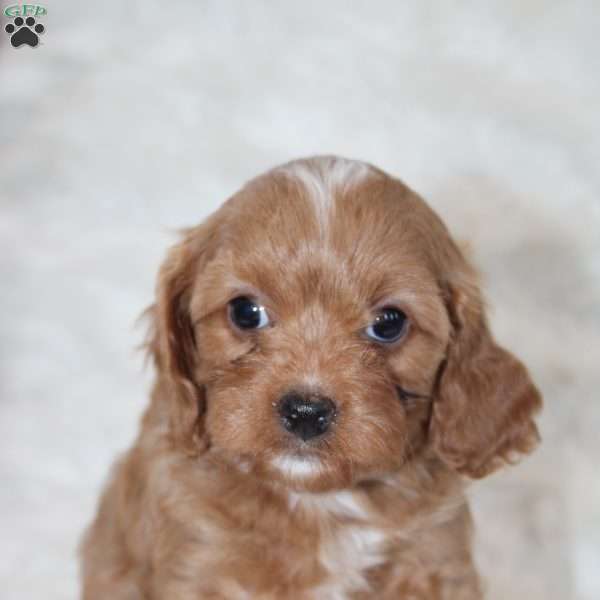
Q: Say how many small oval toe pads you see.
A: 4